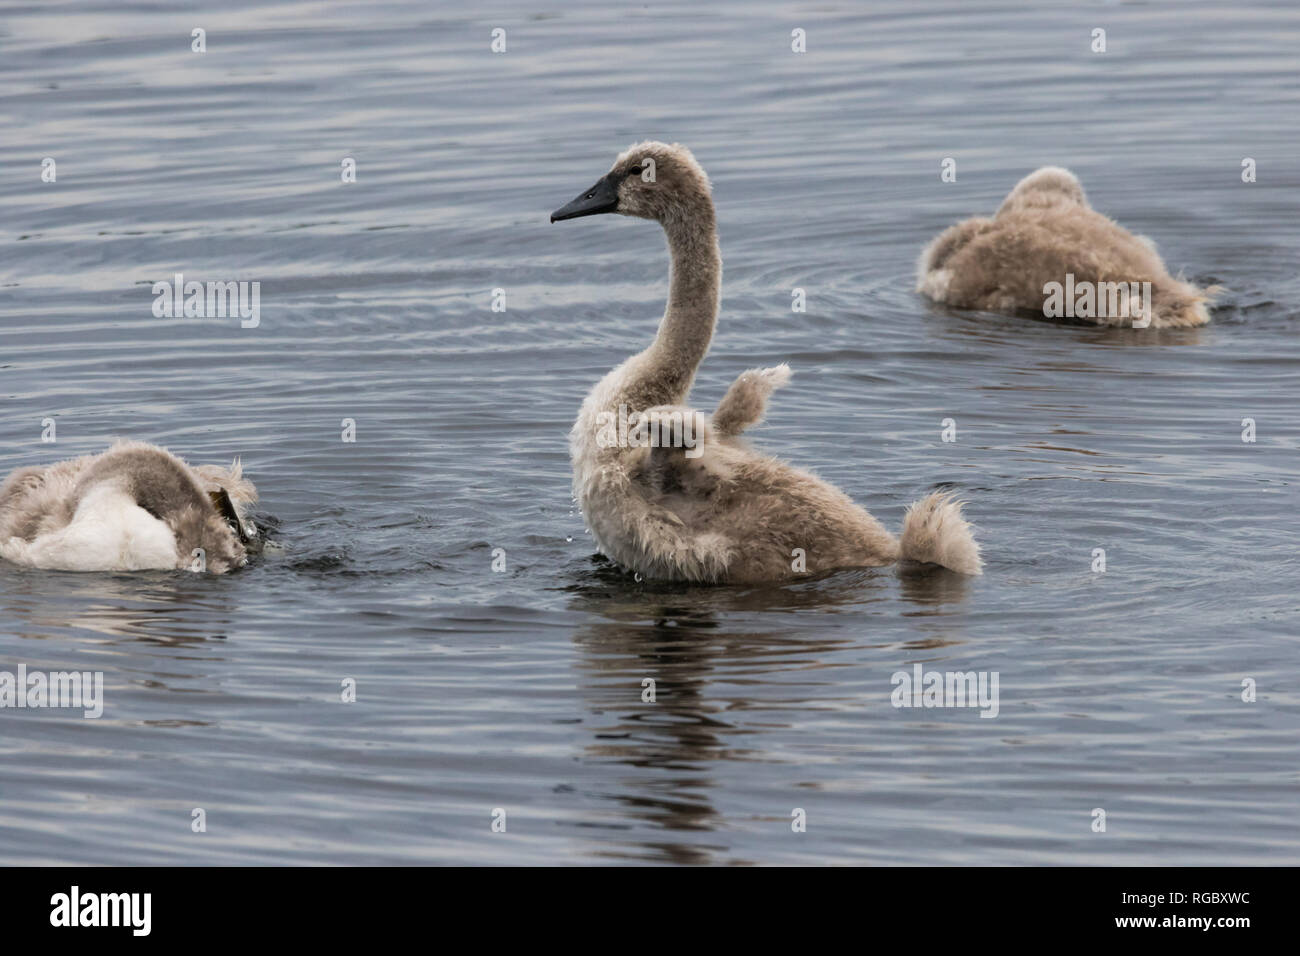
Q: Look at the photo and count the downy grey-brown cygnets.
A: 3